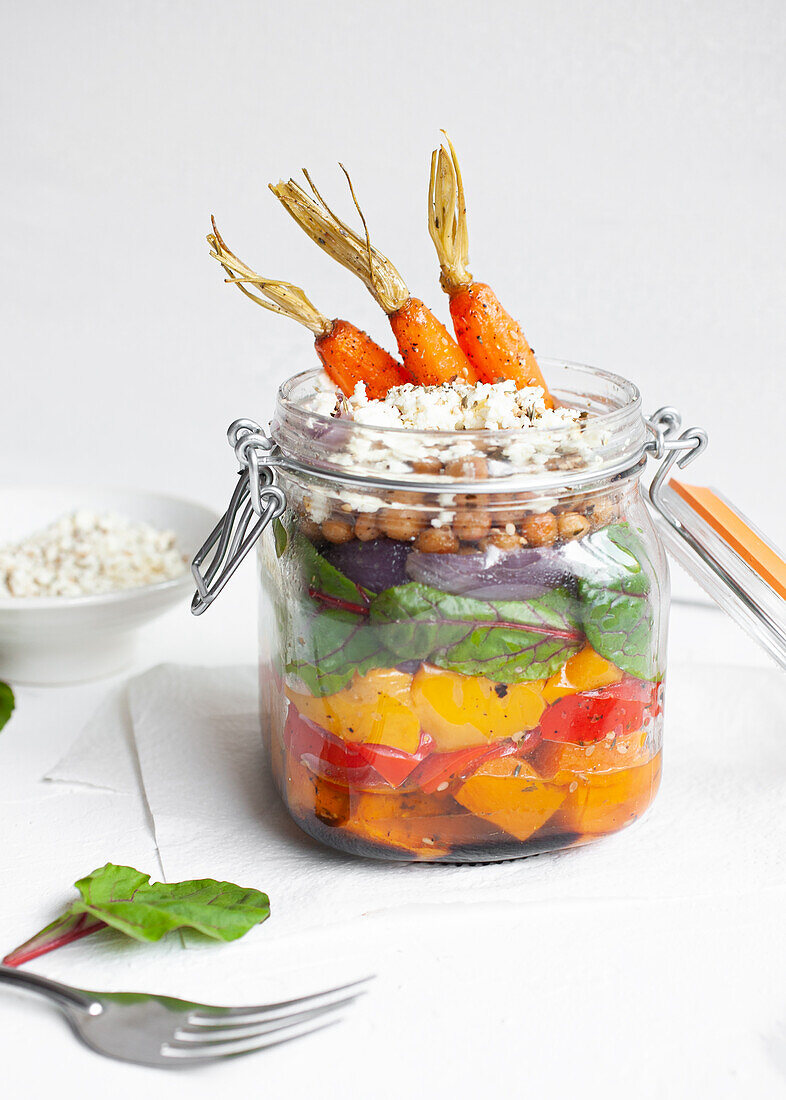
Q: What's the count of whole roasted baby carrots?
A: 3